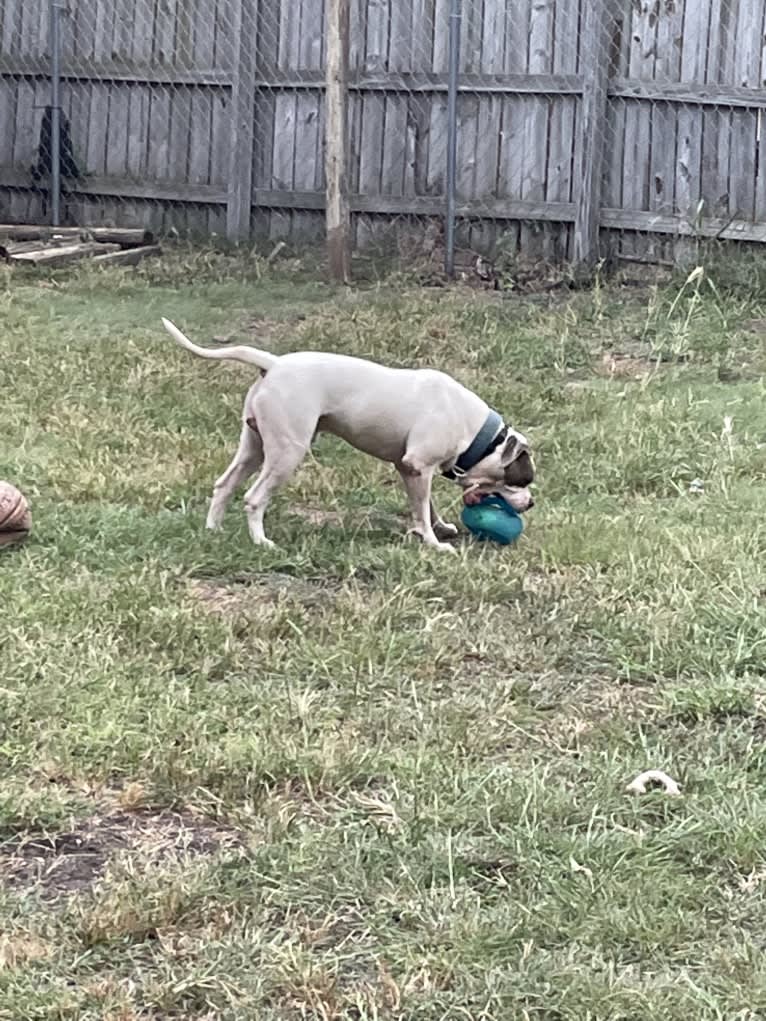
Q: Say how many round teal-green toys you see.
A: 1